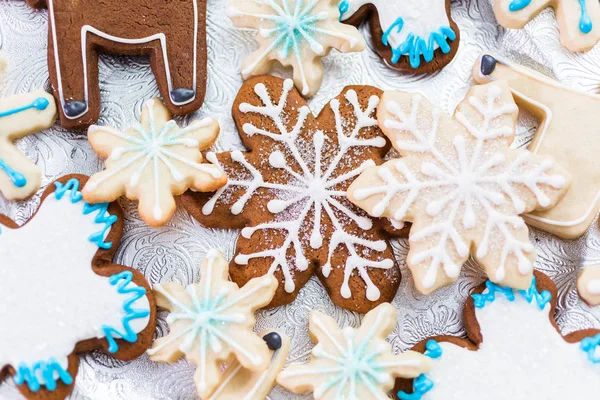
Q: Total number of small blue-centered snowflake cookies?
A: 4